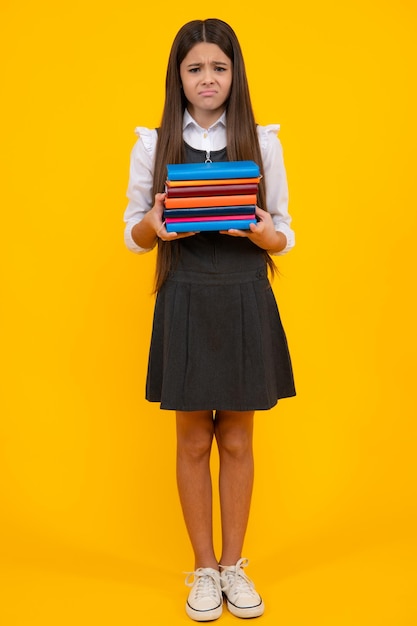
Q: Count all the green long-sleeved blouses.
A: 0